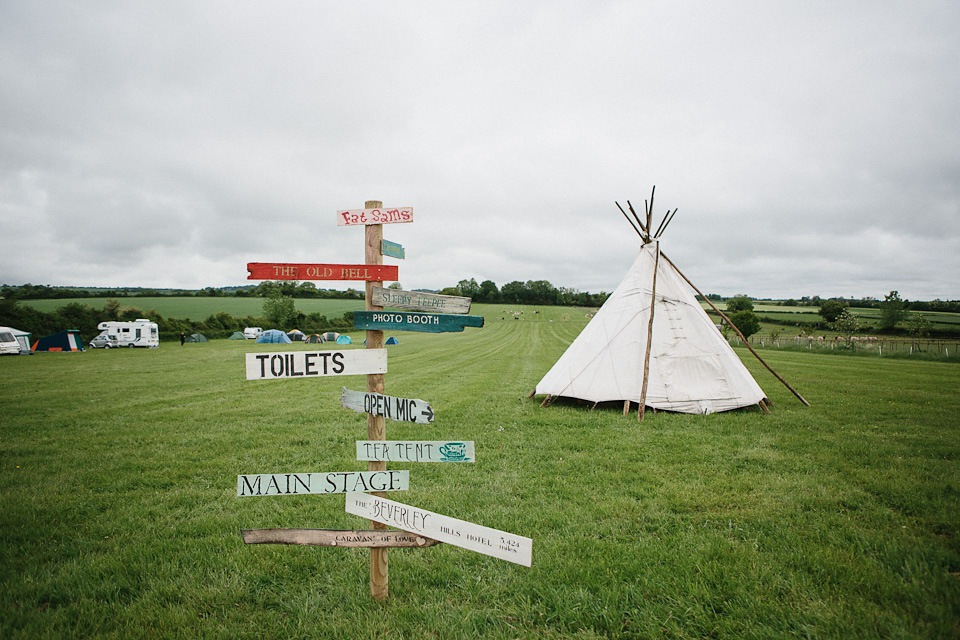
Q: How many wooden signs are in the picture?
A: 11